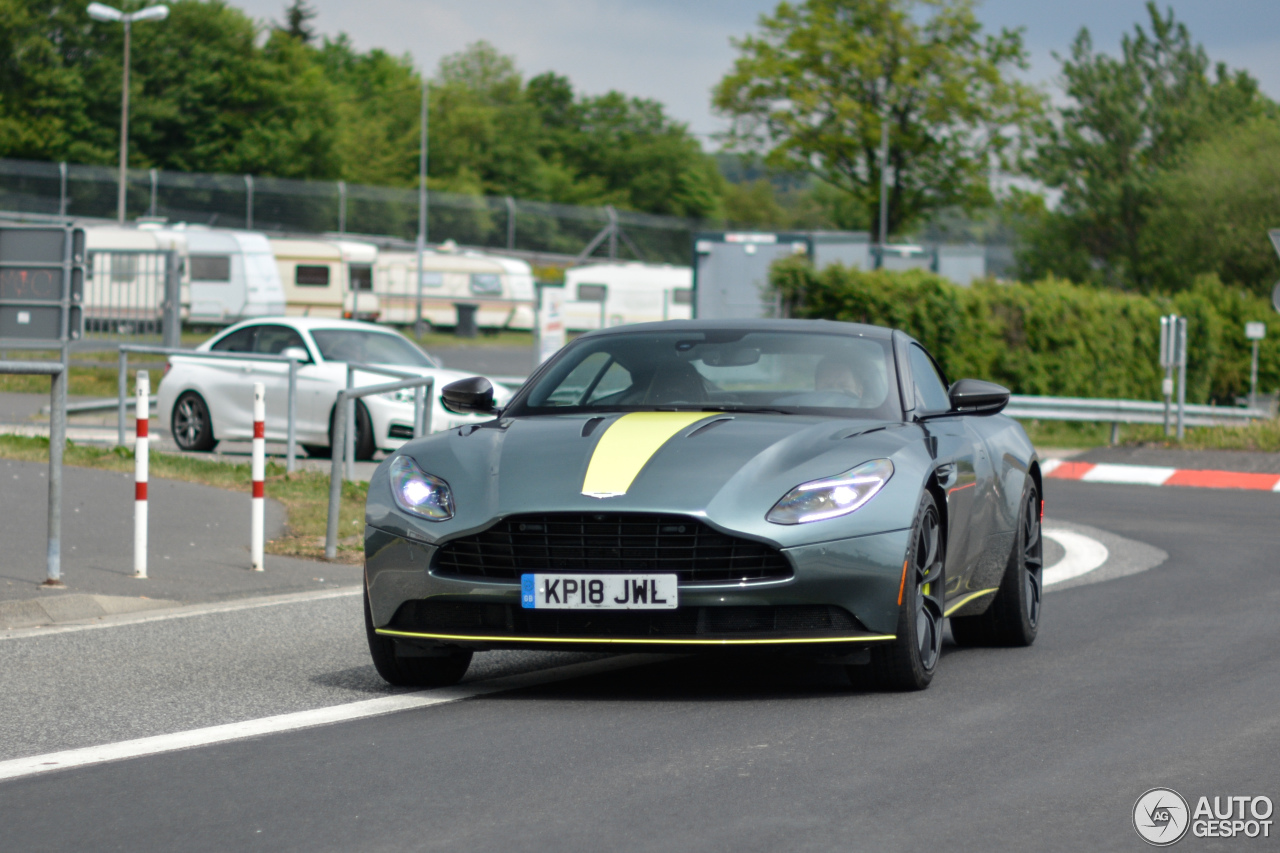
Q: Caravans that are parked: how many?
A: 5